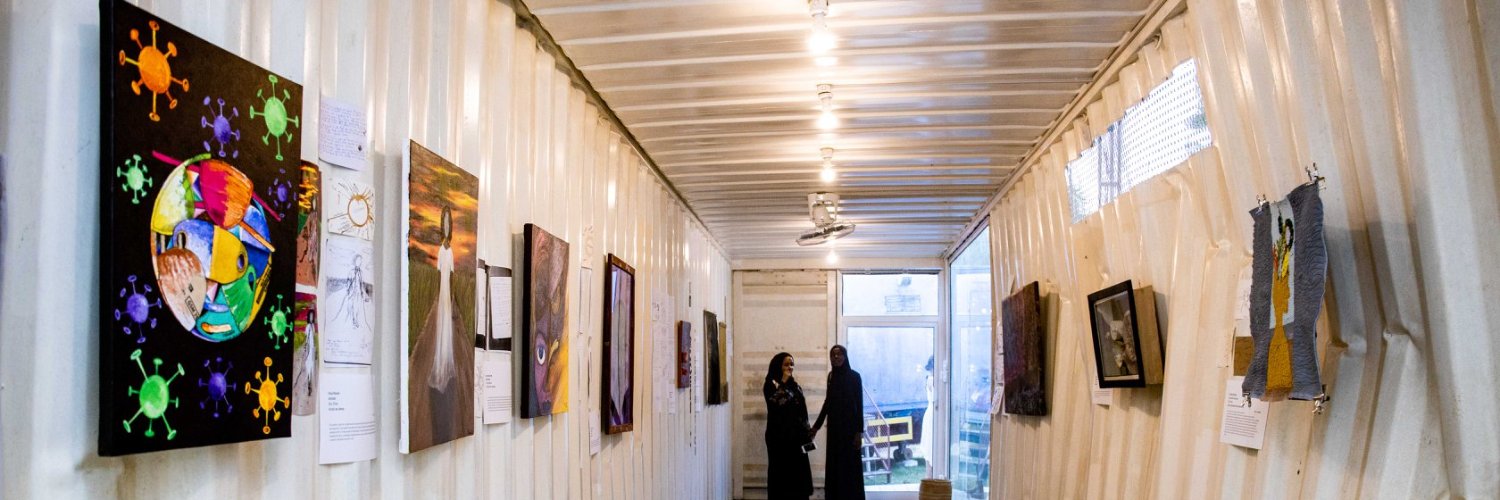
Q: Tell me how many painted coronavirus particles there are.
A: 10